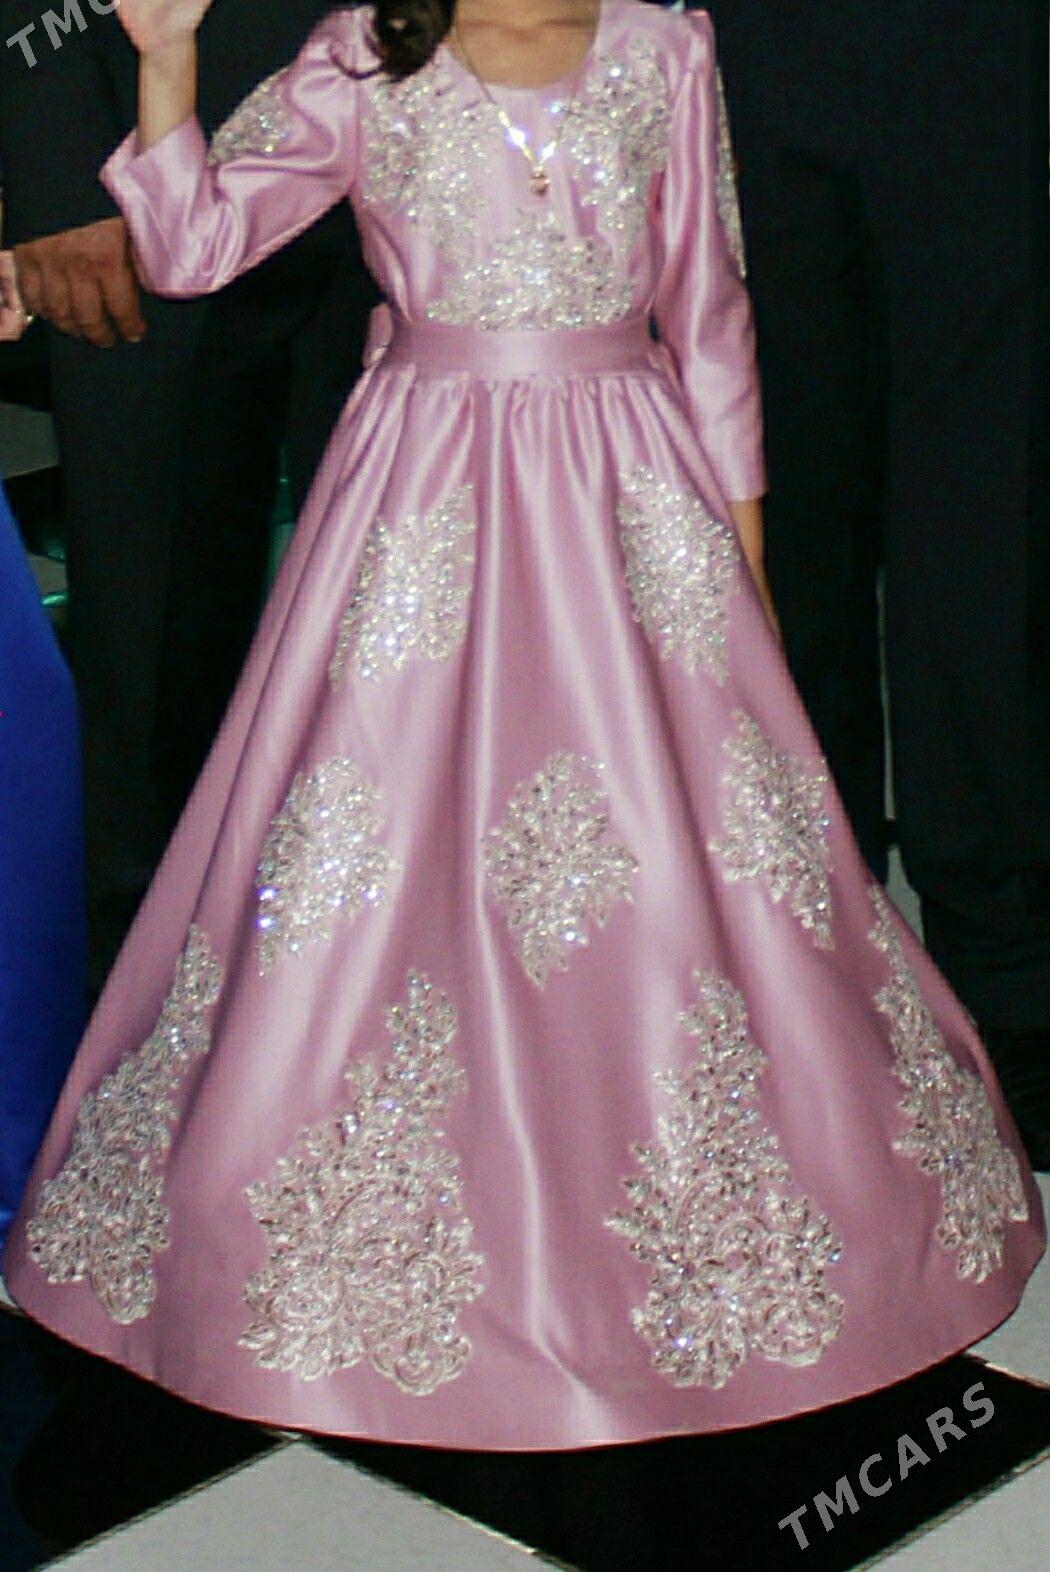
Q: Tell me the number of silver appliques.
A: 14